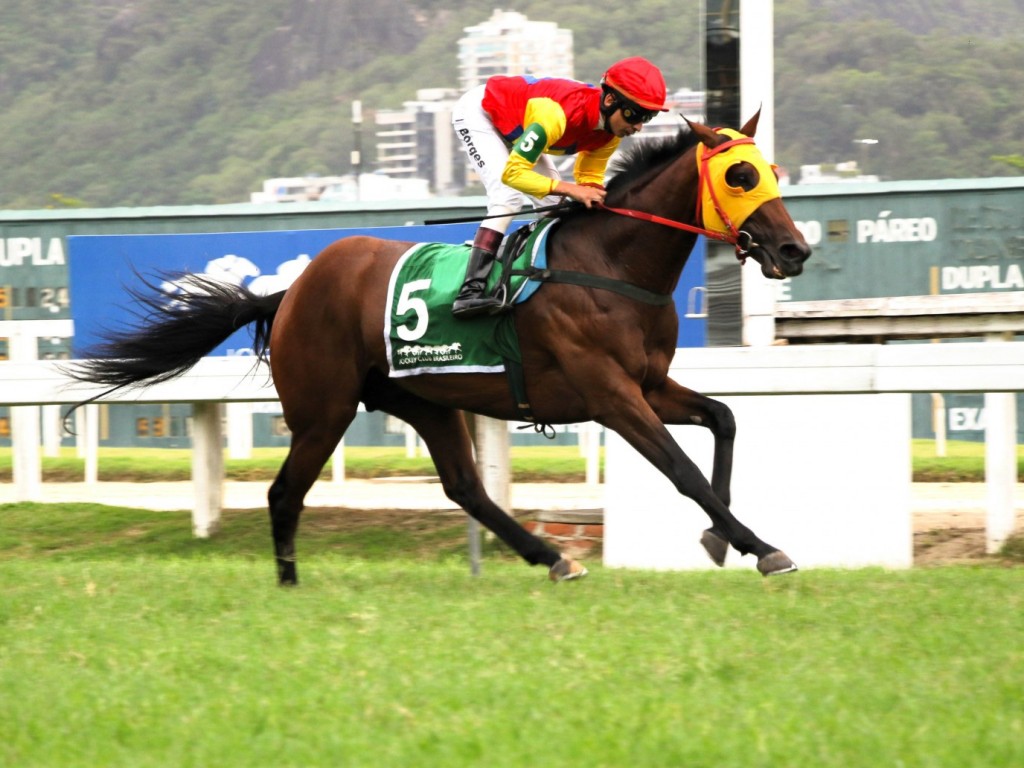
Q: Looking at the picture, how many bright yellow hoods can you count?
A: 1